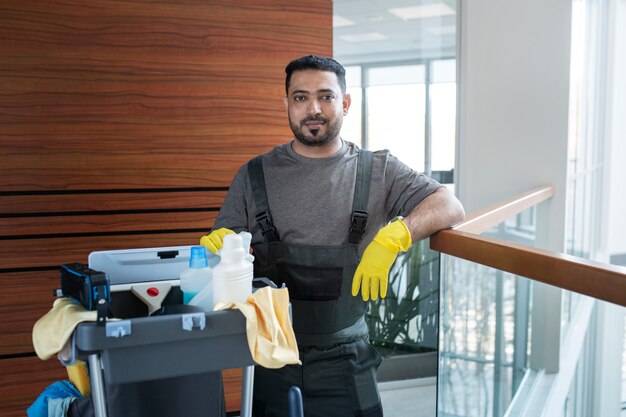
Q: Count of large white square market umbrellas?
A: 0